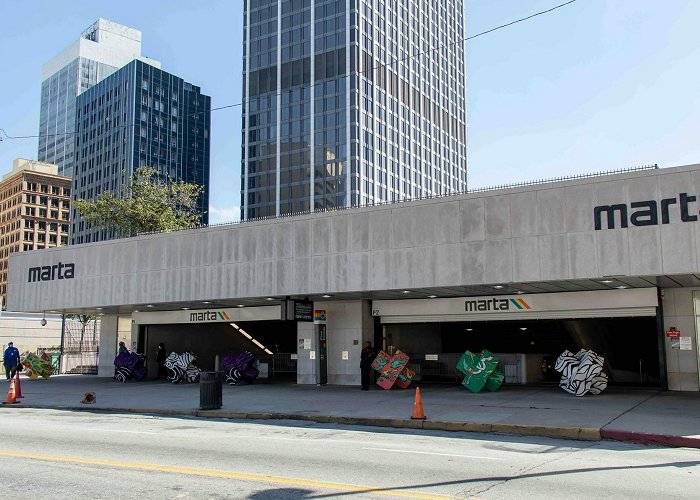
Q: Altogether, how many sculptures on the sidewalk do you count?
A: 7